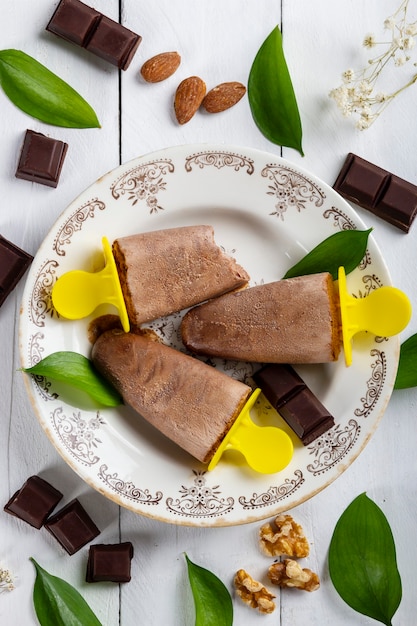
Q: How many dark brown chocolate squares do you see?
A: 11